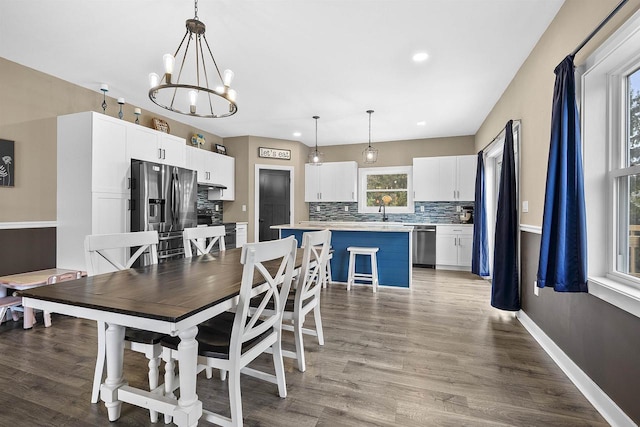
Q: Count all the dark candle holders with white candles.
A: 3